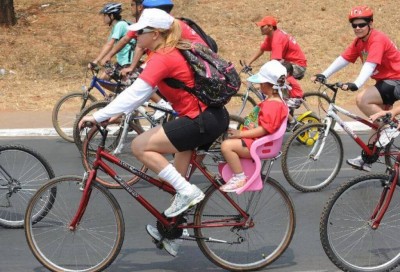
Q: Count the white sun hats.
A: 2